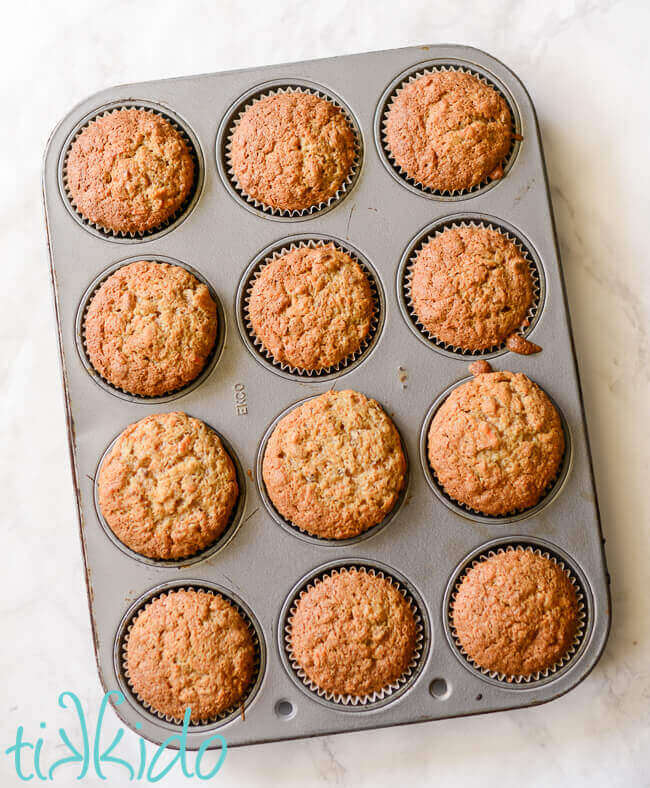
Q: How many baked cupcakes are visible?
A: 12